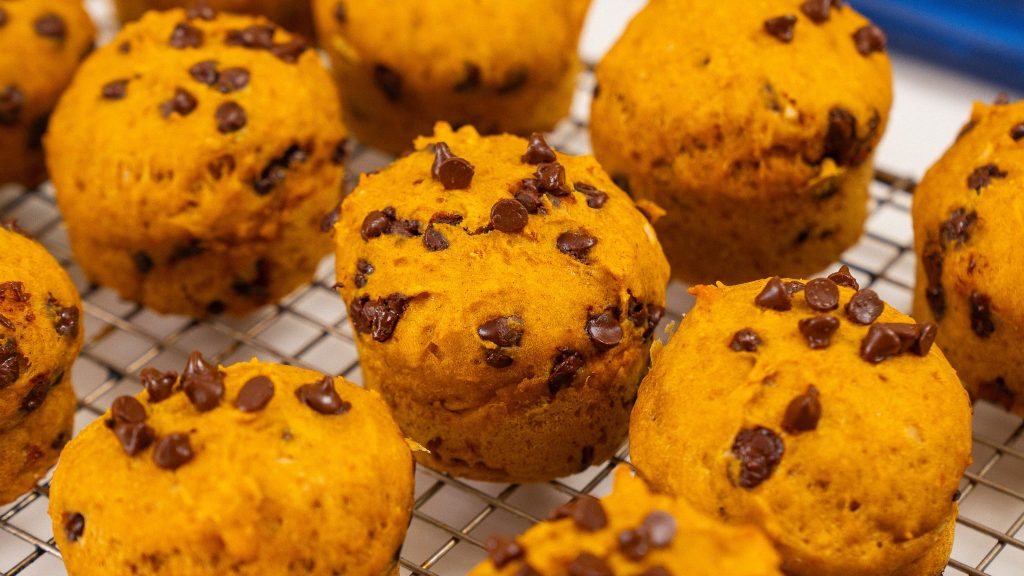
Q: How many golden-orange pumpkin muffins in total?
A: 11